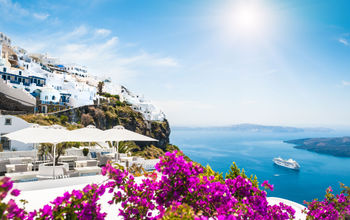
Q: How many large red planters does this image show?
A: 0